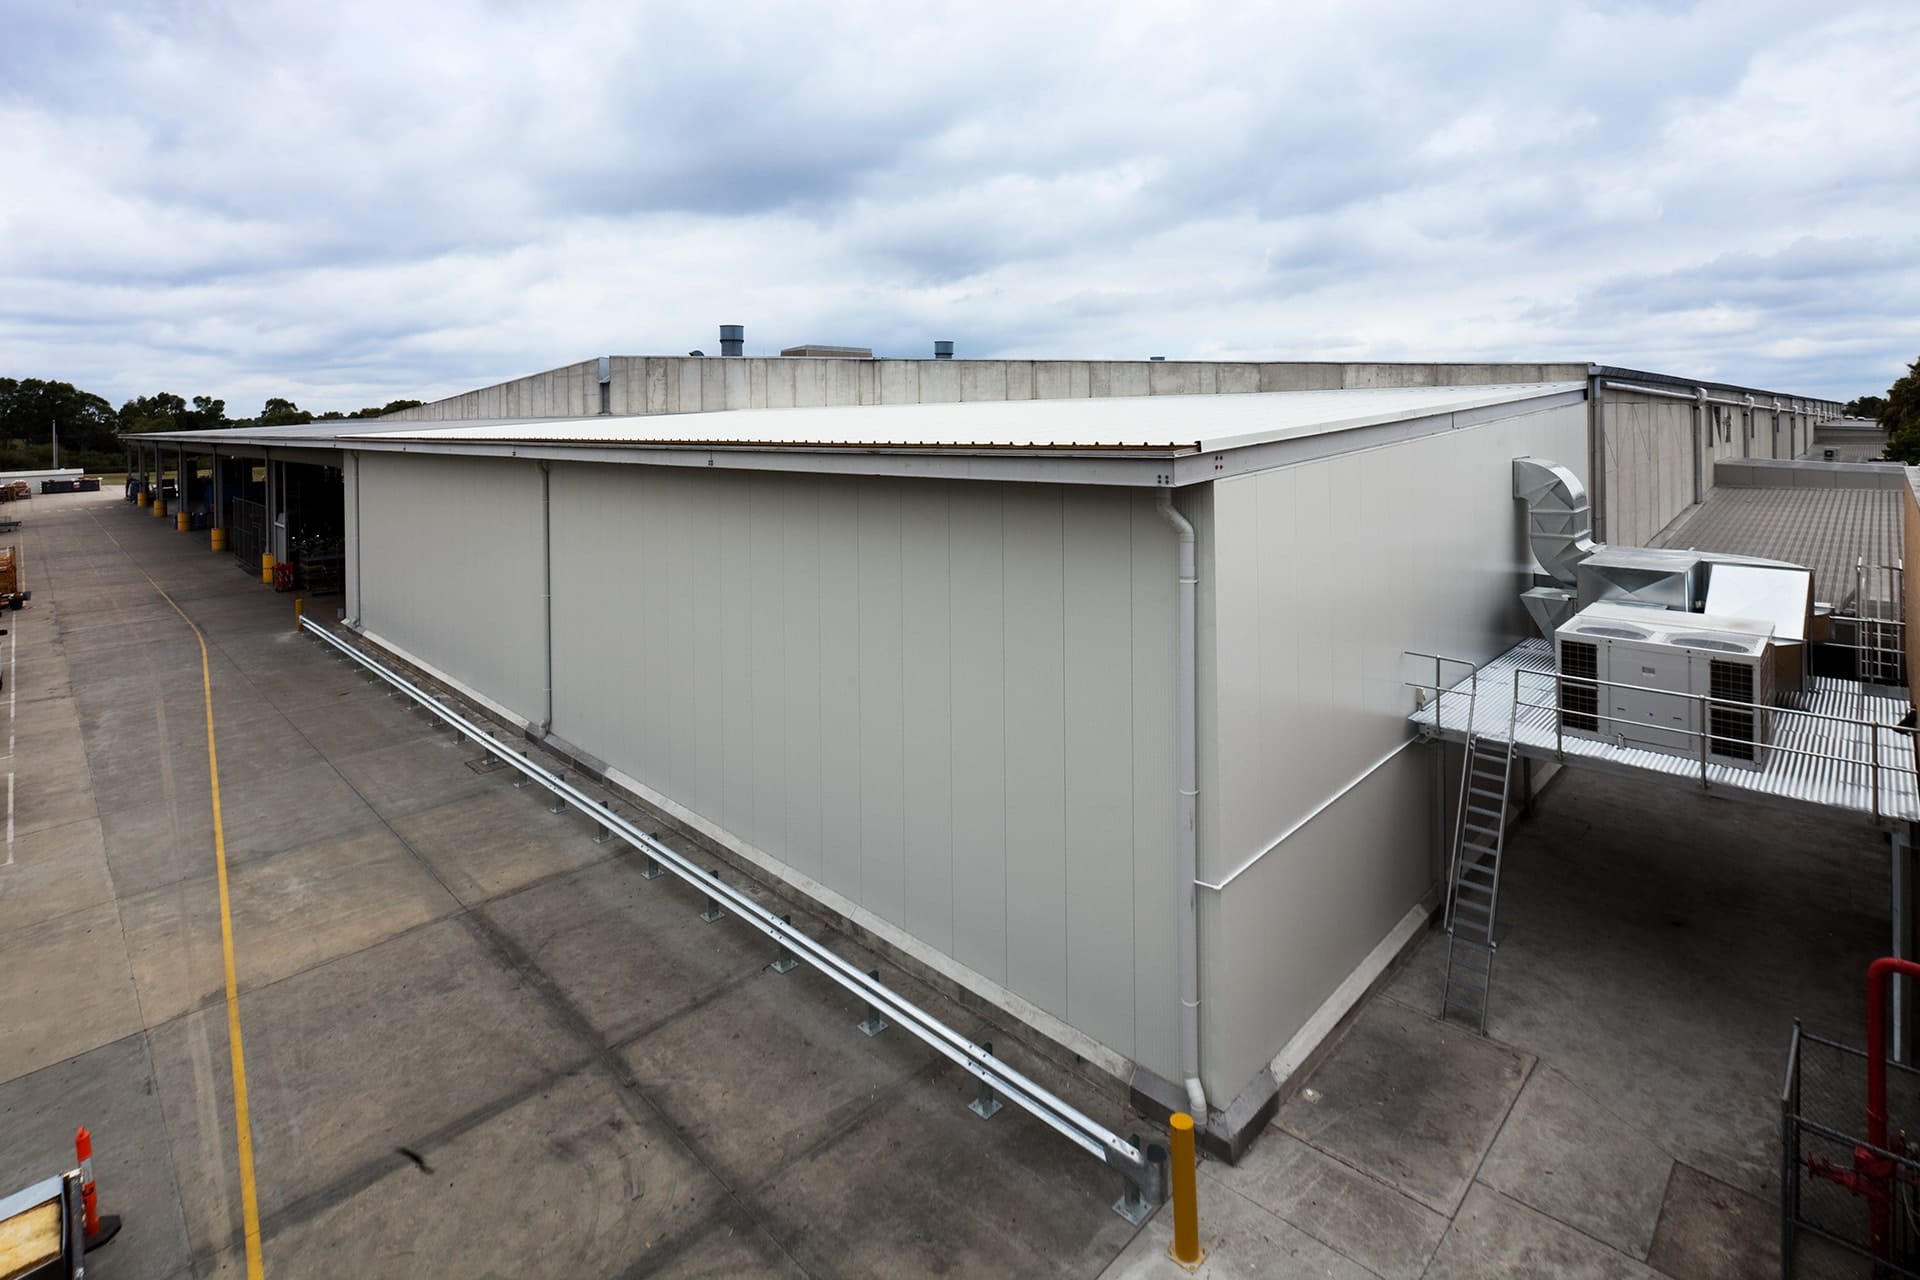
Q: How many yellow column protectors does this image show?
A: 5